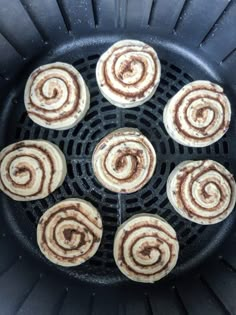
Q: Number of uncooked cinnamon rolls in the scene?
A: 8